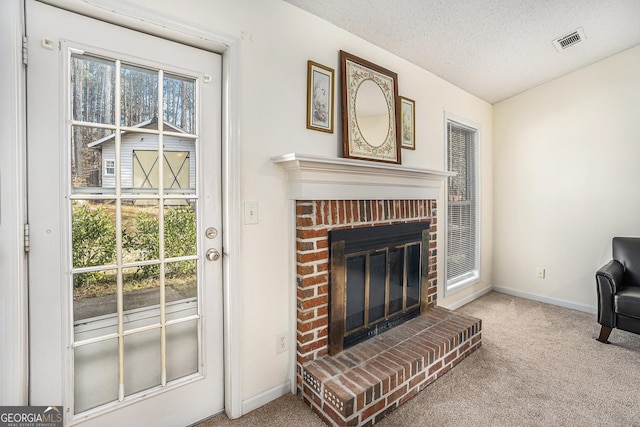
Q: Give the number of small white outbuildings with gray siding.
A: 1